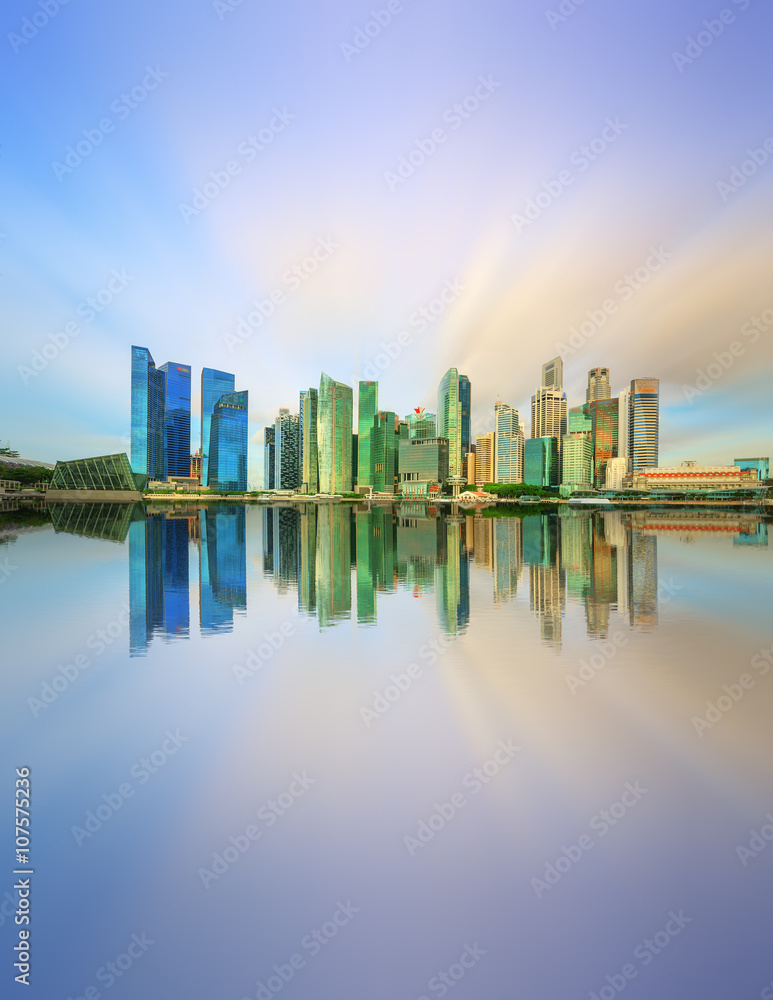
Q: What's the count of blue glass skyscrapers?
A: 4